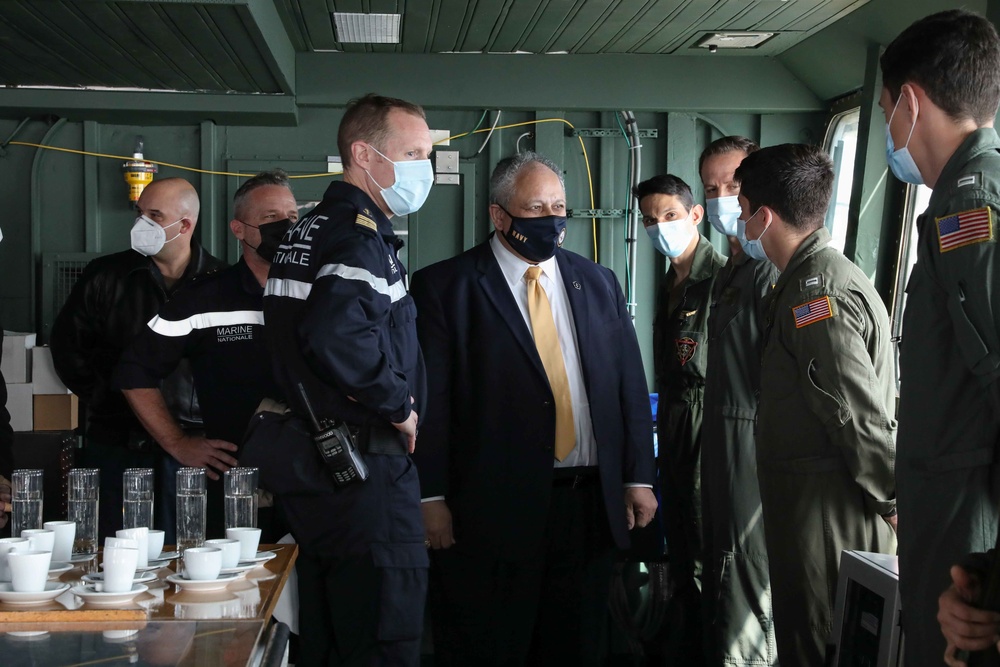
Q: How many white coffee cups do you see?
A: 11